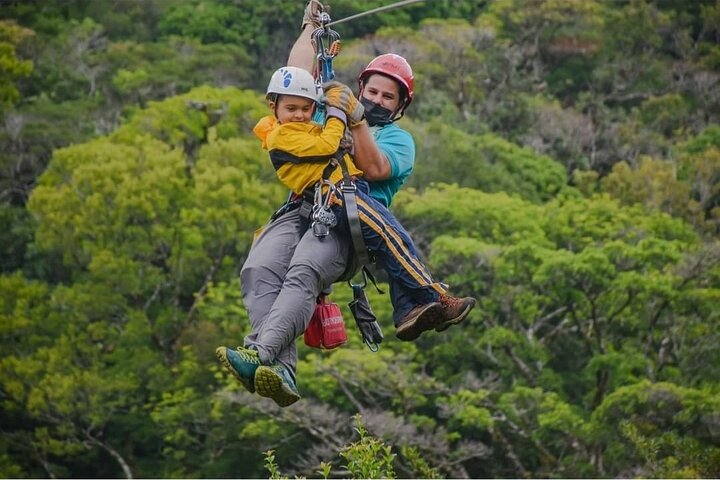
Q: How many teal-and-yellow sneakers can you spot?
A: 2